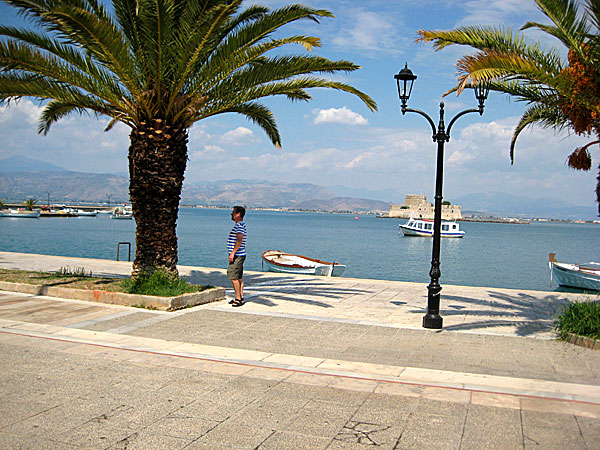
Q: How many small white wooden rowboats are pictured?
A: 2